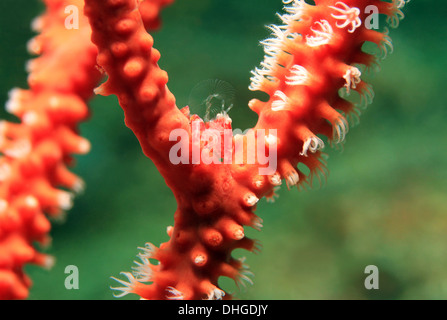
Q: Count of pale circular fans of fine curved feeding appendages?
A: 1